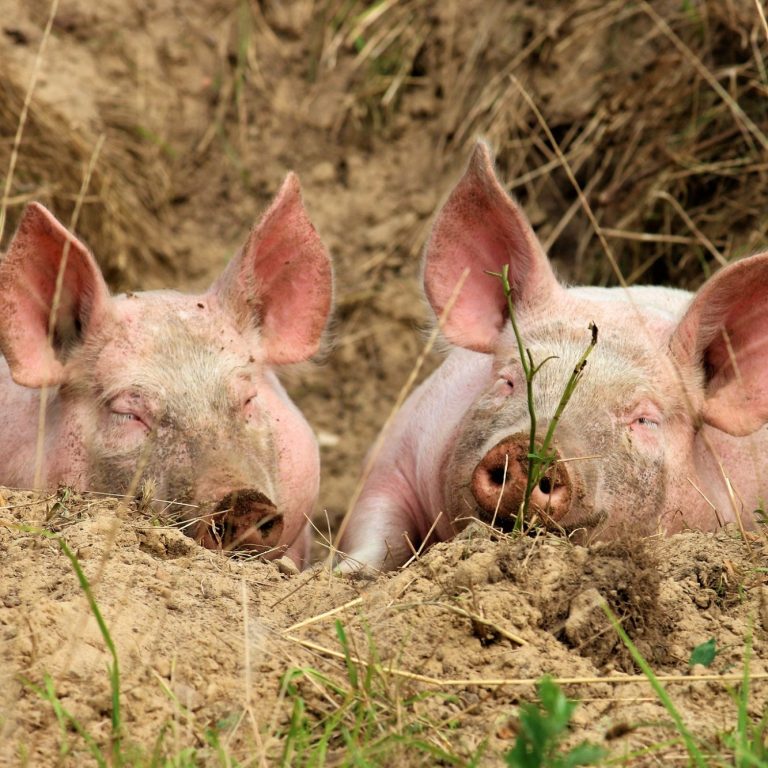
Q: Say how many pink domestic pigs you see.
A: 2